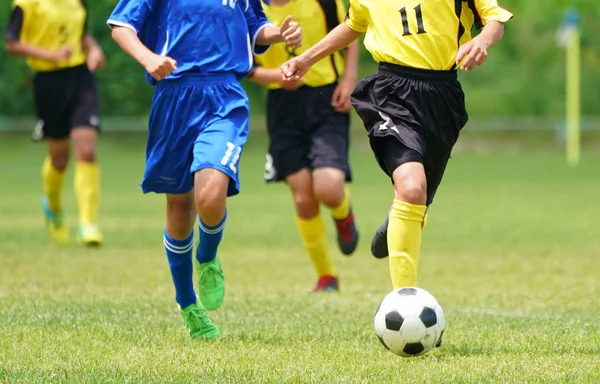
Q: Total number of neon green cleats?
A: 2